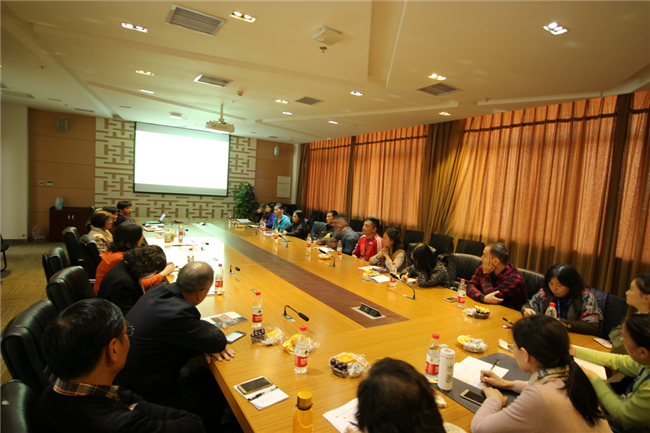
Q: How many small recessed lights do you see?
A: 11